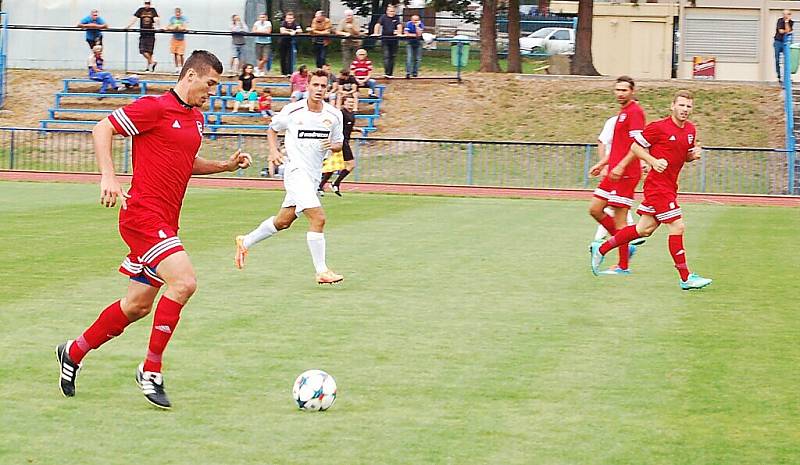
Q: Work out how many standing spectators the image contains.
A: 11